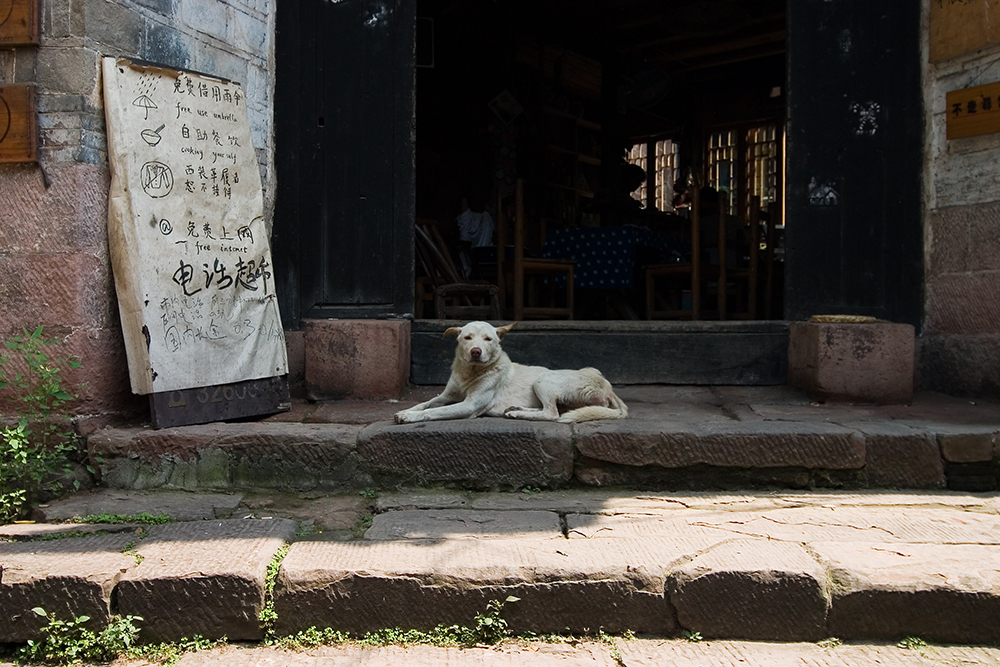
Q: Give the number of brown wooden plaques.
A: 4